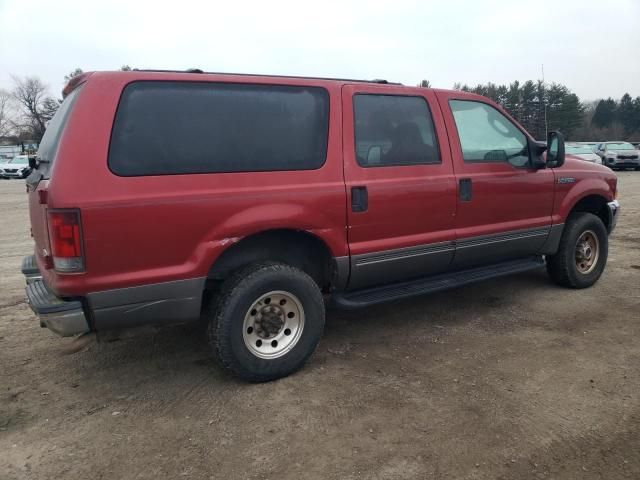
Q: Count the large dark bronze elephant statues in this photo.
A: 0